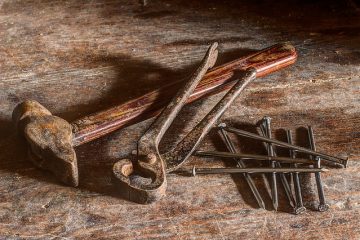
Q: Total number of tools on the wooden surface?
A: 2